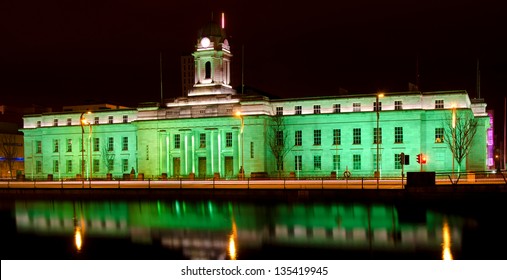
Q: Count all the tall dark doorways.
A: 3